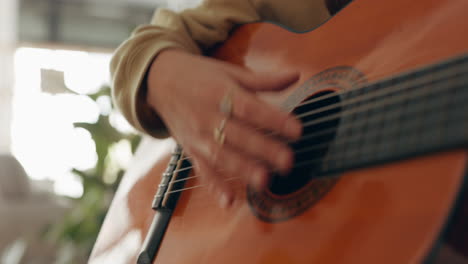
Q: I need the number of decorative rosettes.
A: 1